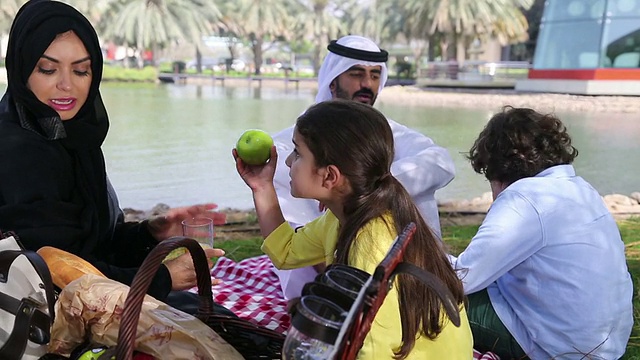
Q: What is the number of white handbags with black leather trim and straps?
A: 1